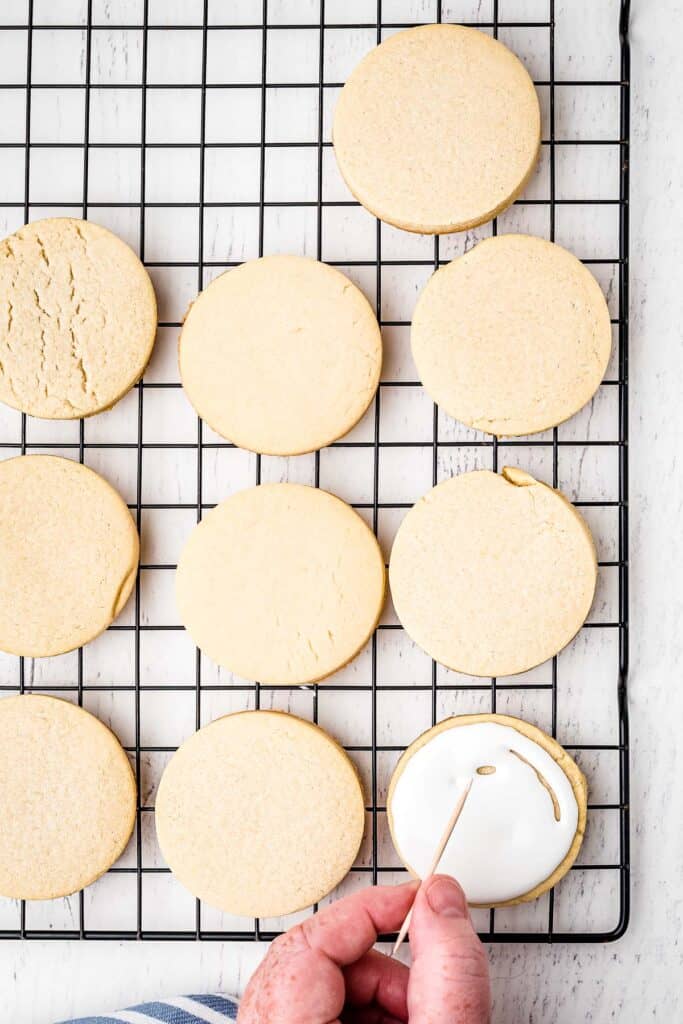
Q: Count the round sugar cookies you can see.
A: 10